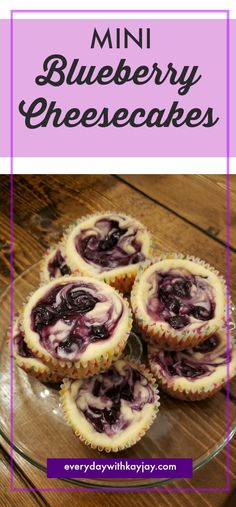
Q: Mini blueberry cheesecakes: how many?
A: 7